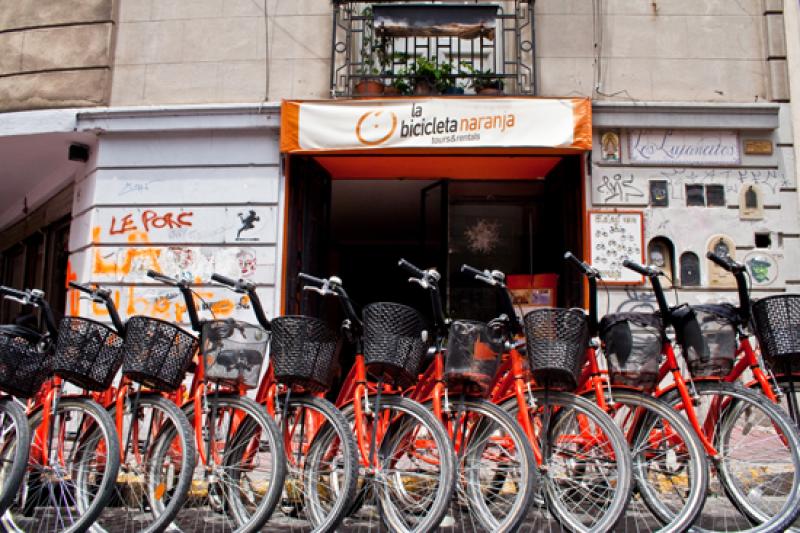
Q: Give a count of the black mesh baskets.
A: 7